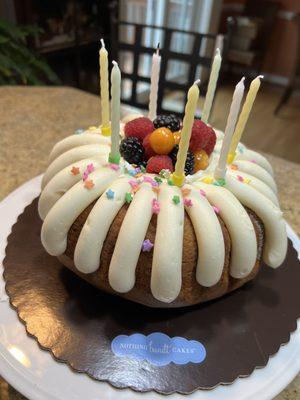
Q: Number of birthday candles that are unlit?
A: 7